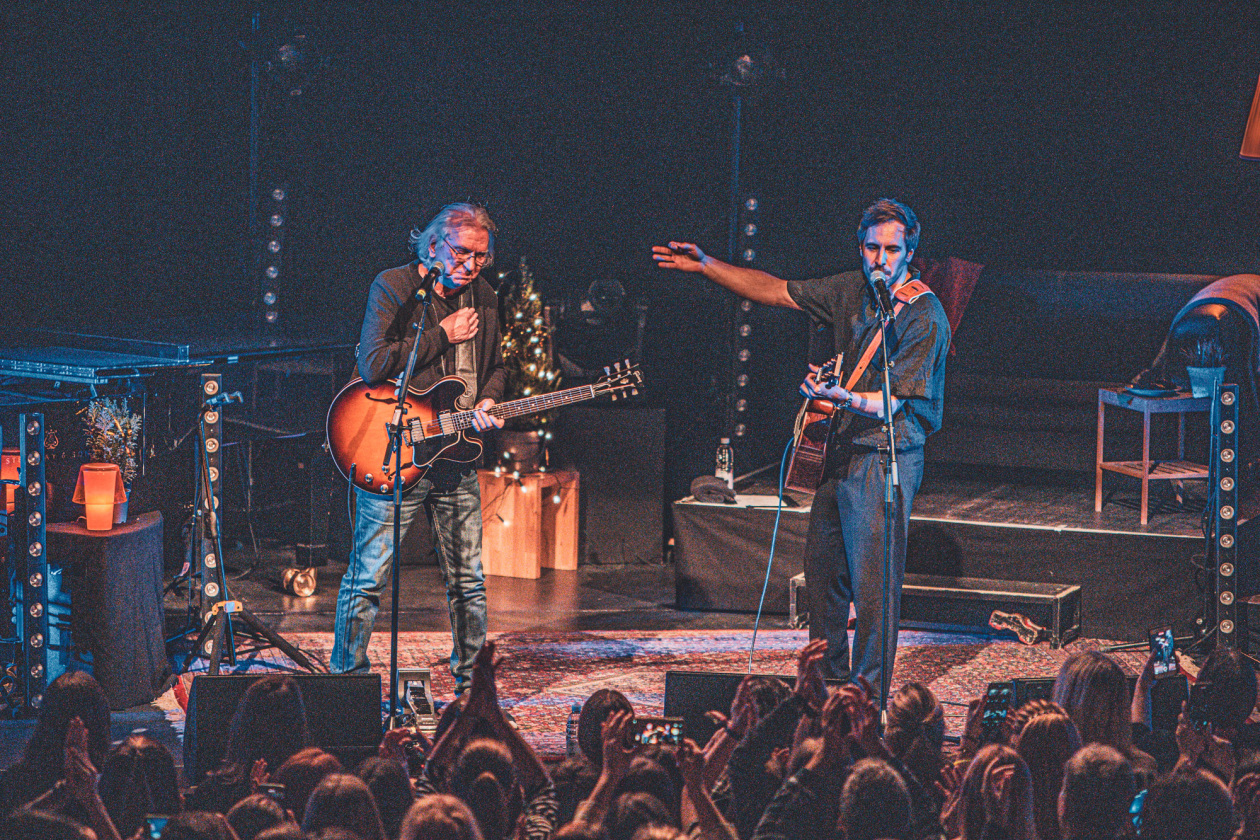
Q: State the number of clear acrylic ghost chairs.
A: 0